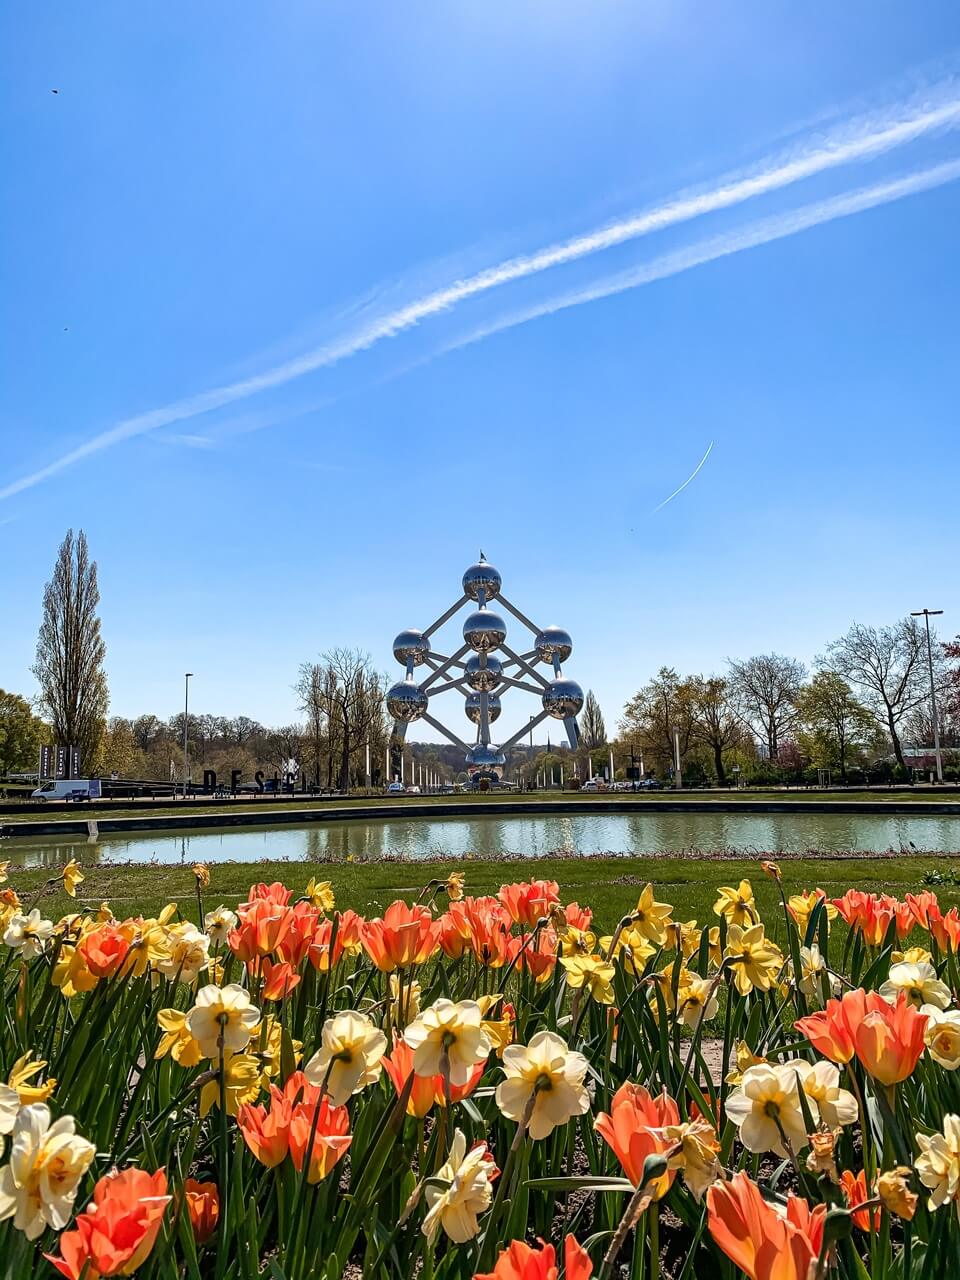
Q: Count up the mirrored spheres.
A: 9